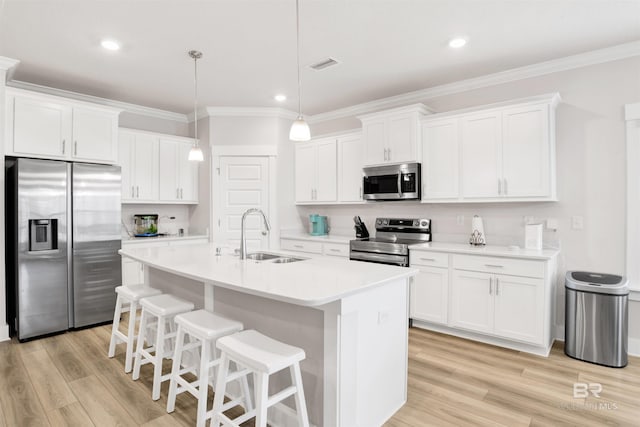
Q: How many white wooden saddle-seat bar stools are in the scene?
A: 4